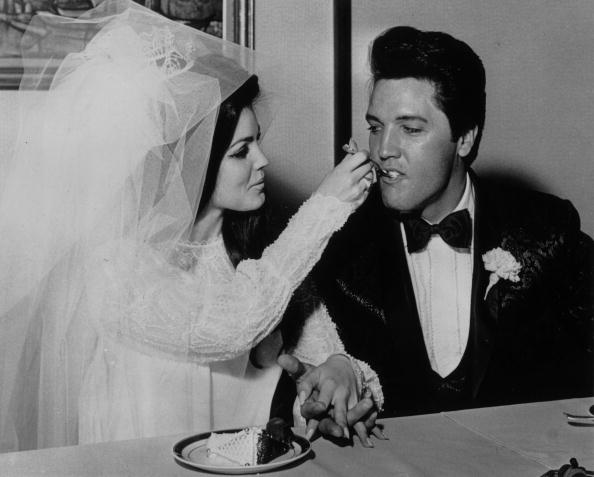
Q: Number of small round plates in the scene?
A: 1